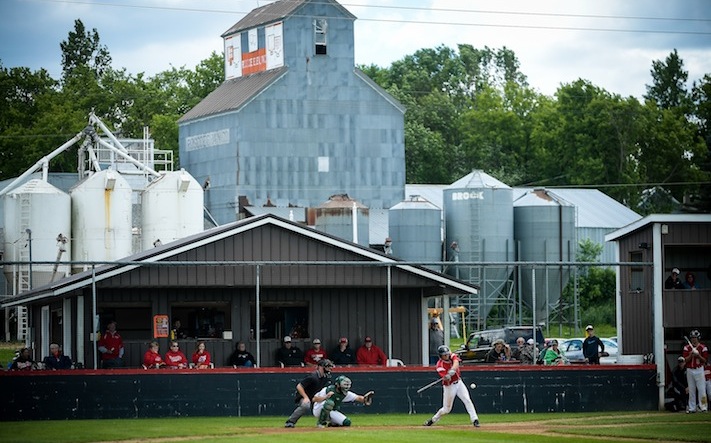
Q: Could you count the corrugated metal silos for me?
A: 4